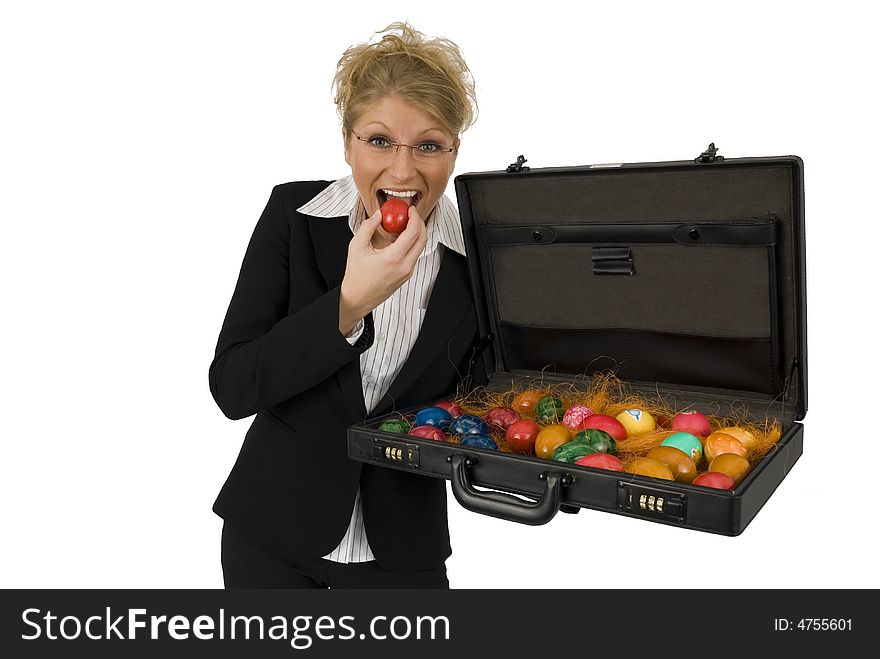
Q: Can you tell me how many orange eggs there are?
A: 7